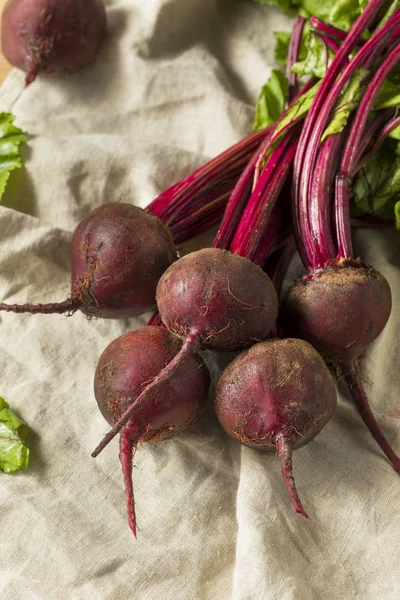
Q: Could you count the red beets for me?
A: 6